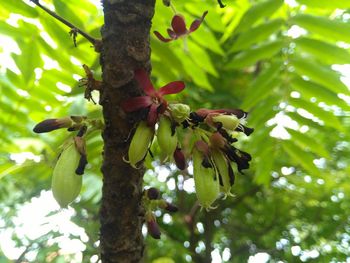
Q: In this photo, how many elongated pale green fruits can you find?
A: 5